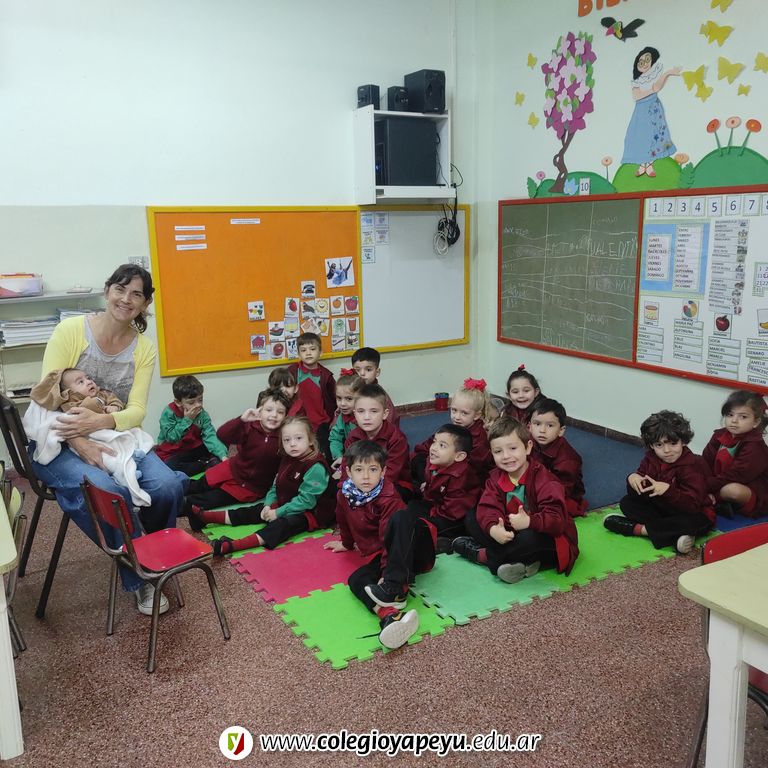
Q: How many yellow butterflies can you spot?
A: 11